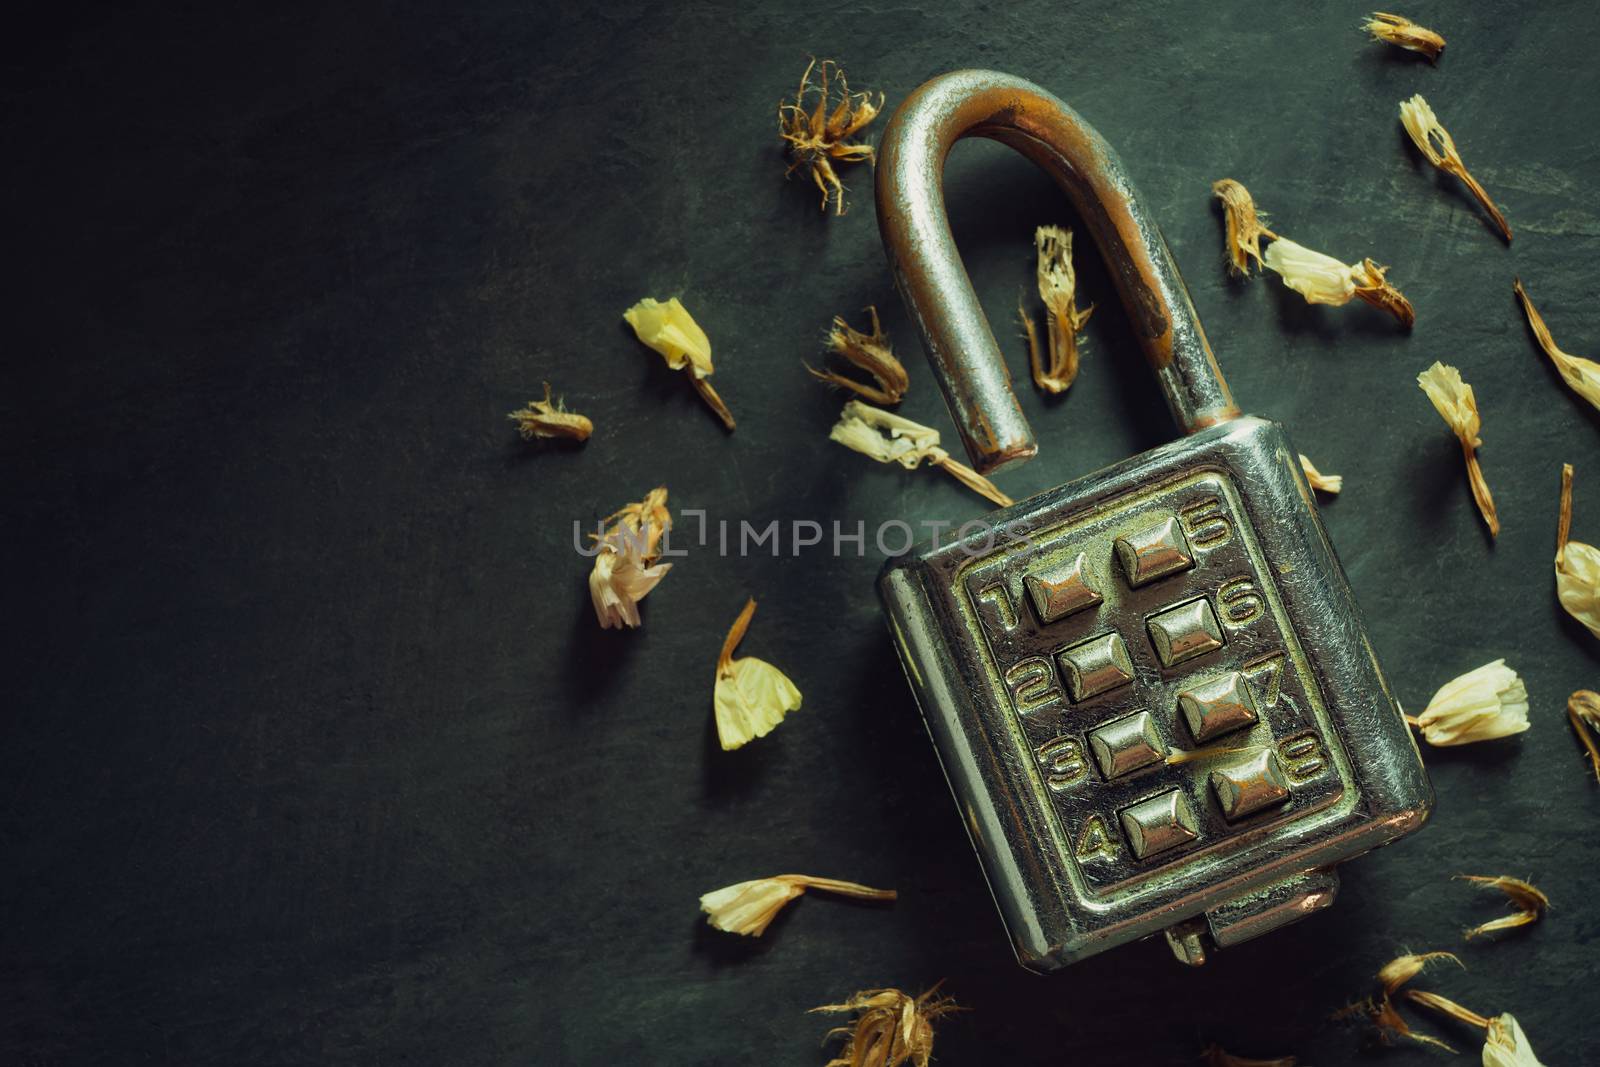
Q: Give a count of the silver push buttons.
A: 8